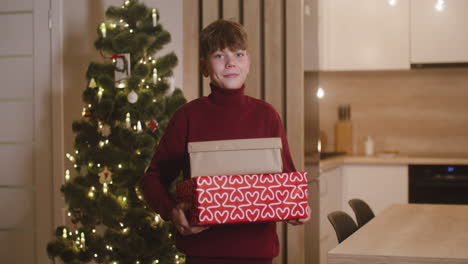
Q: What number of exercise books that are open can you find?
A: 0